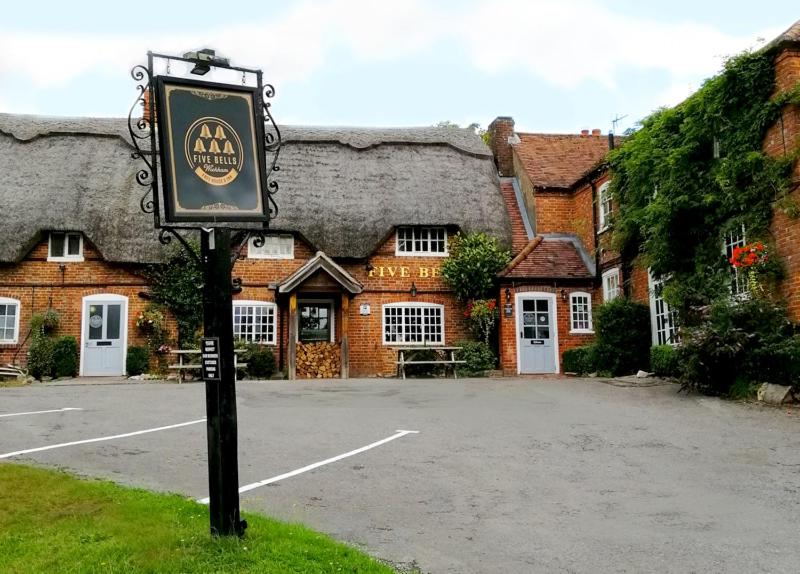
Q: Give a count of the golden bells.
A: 5